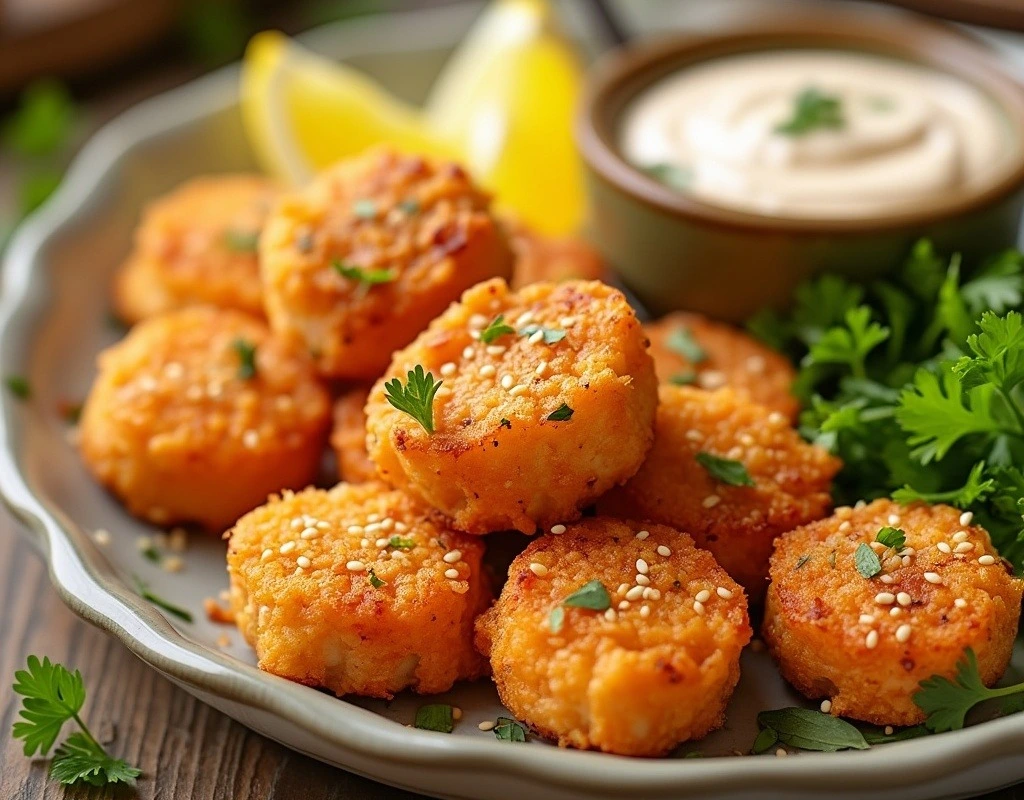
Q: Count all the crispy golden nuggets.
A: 11